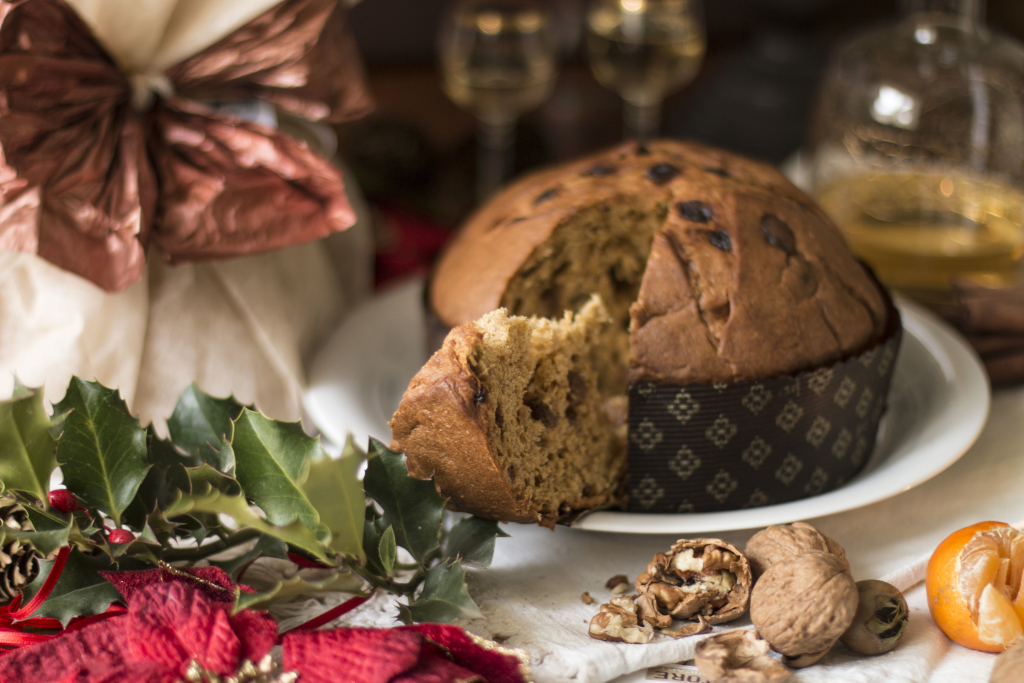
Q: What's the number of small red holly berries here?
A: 2